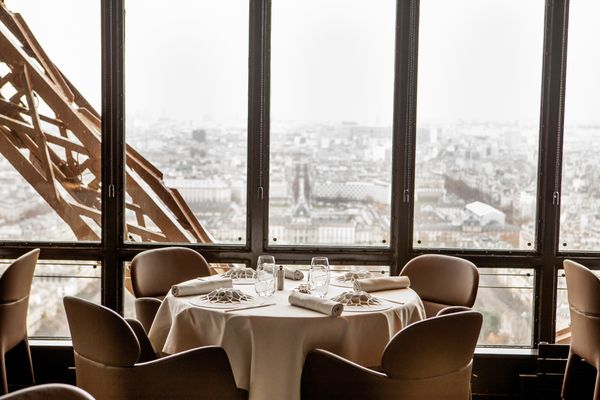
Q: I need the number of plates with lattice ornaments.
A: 4